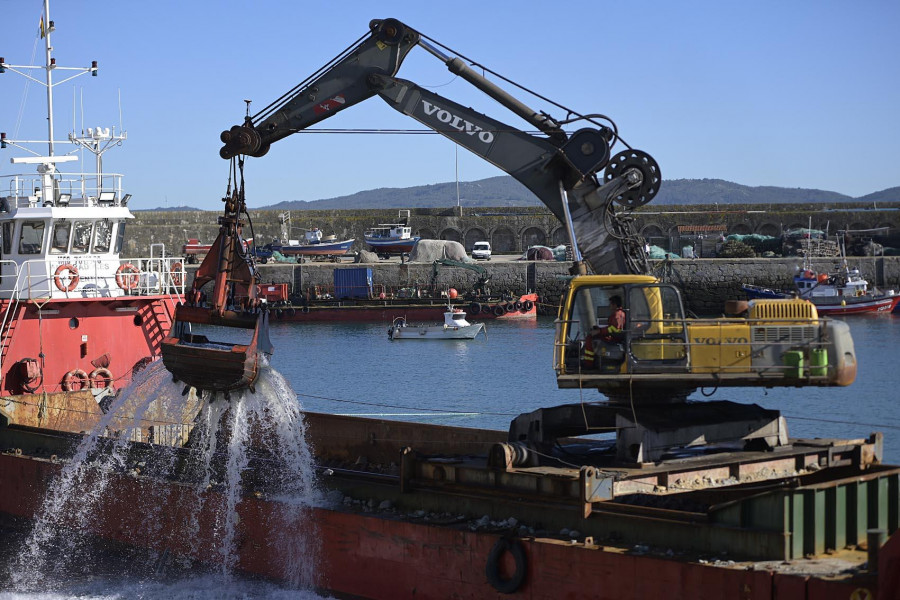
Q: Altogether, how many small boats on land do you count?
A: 3